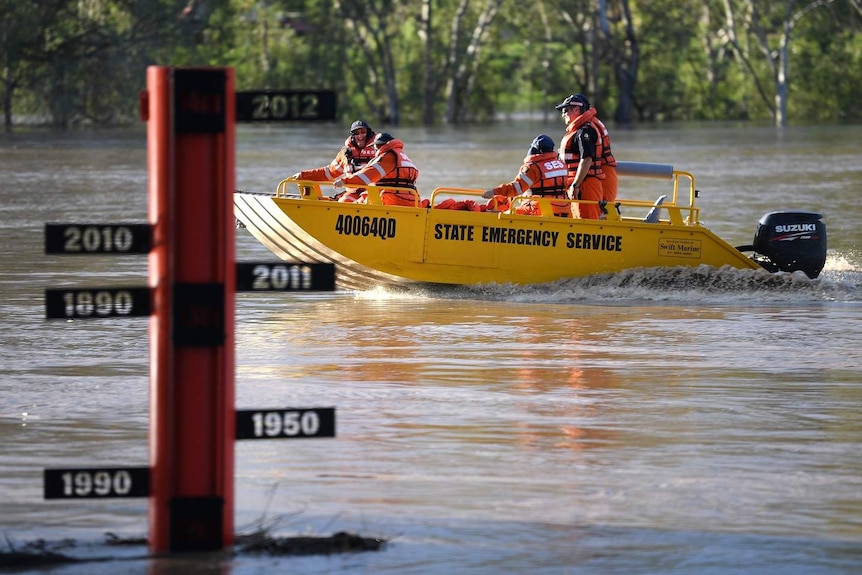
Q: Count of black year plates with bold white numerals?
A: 6